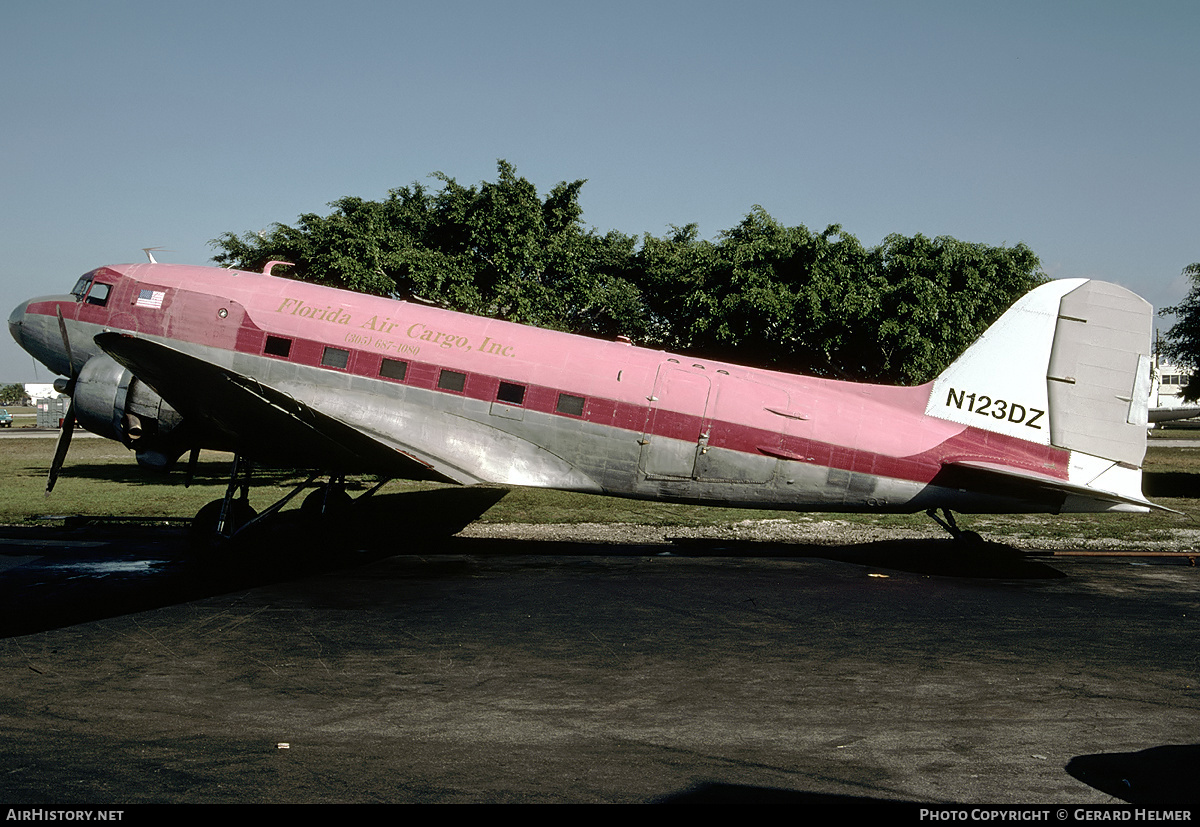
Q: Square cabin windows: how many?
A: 6